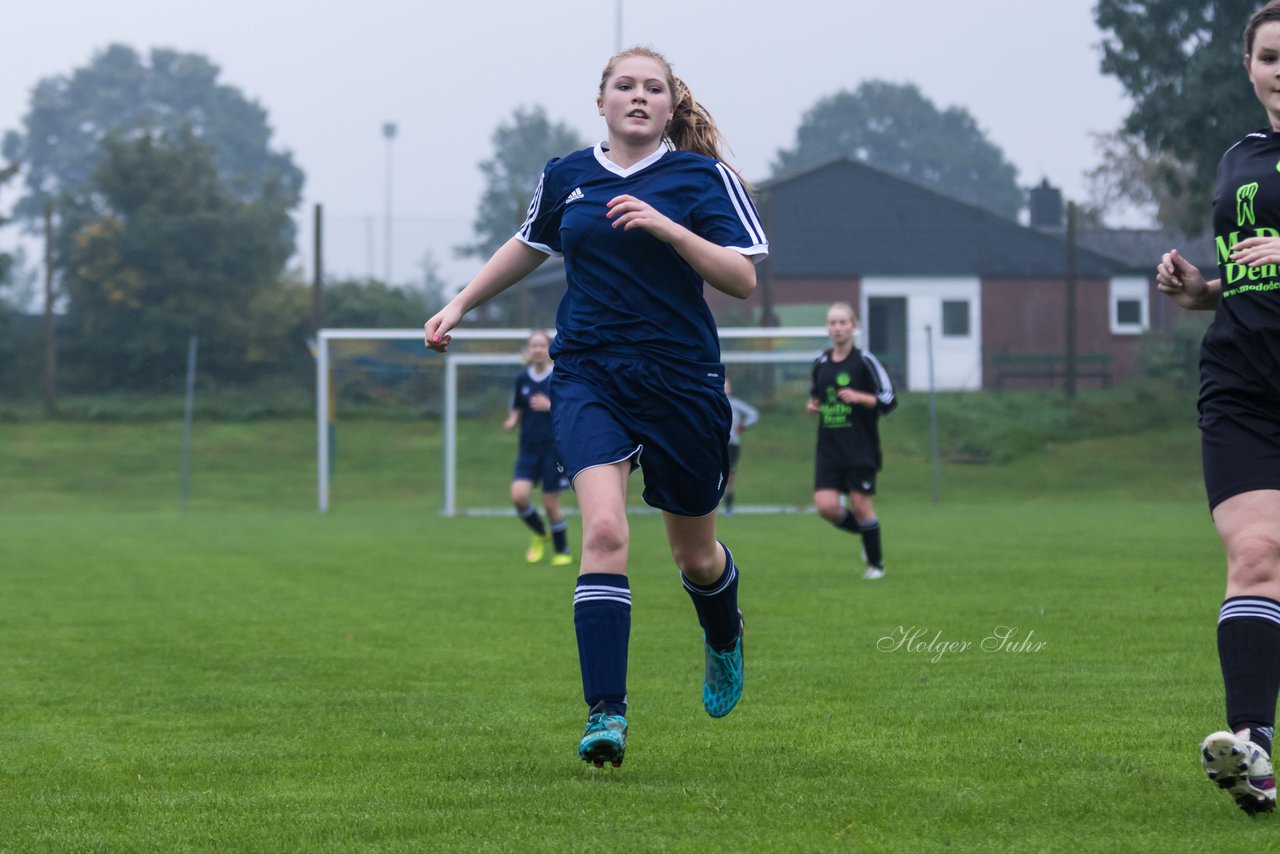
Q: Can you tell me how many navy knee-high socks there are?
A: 4